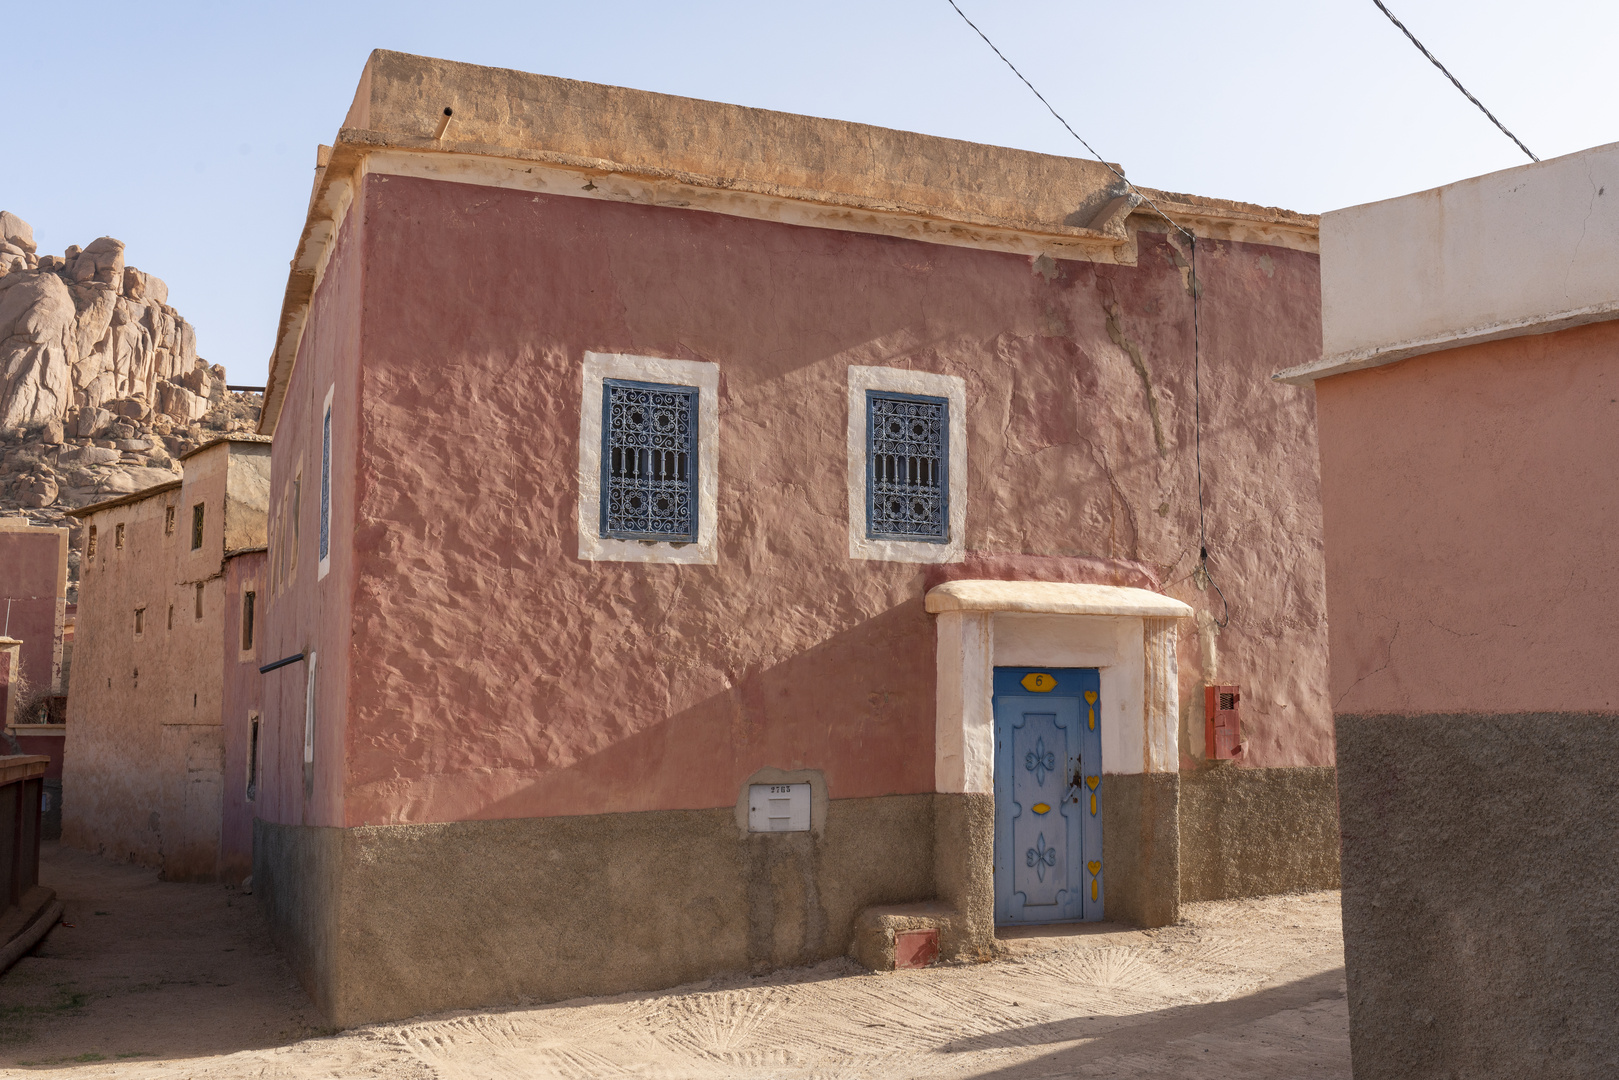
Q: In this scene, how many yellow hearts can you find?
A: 3